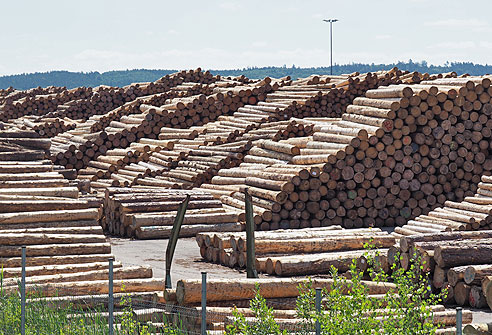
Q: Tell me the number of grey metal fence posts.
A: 5